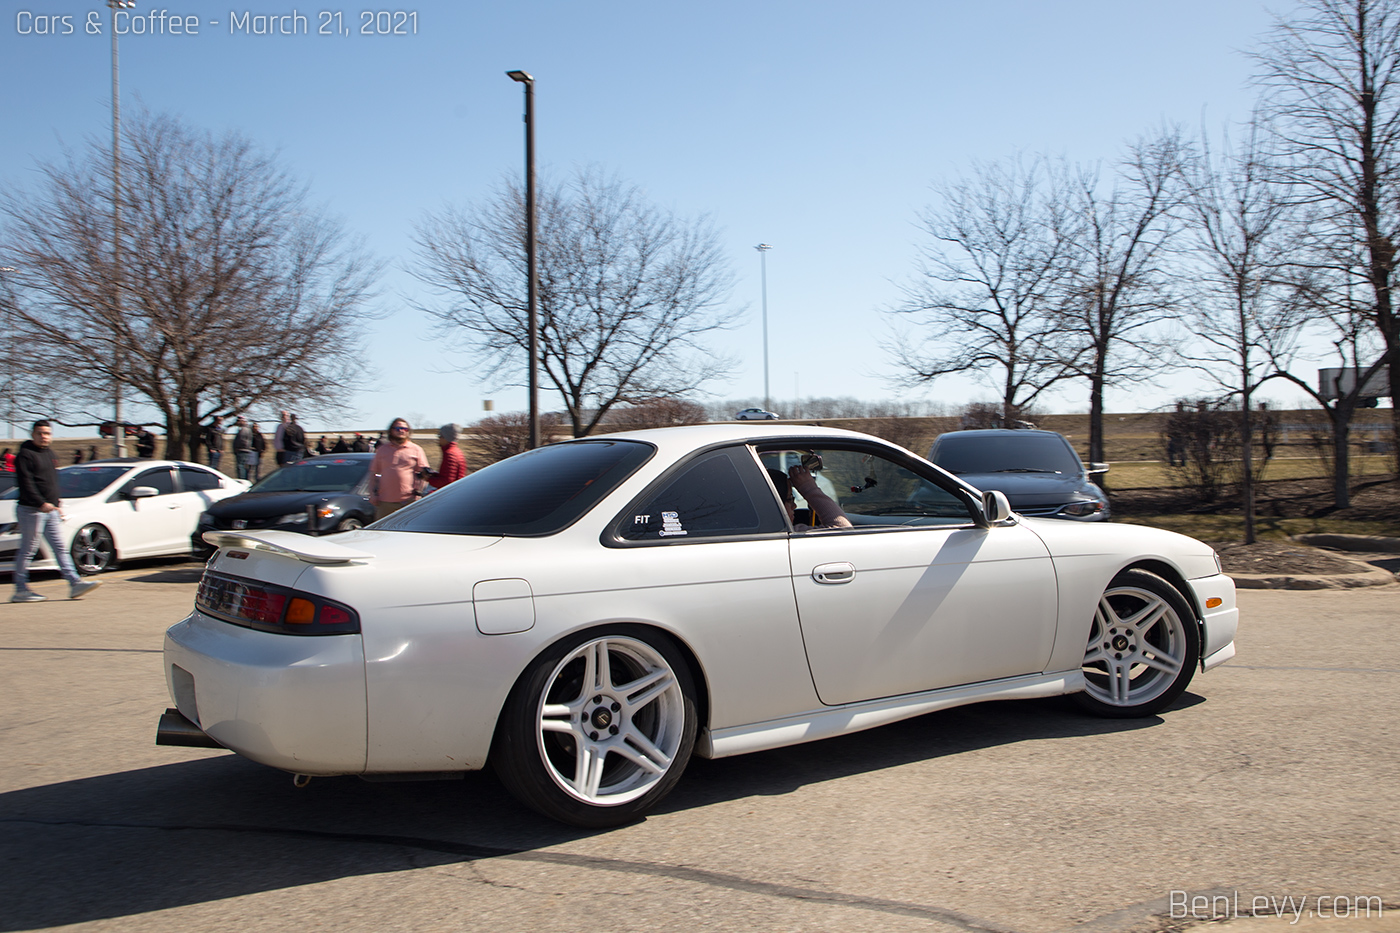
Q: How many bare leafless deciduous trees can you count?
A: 7